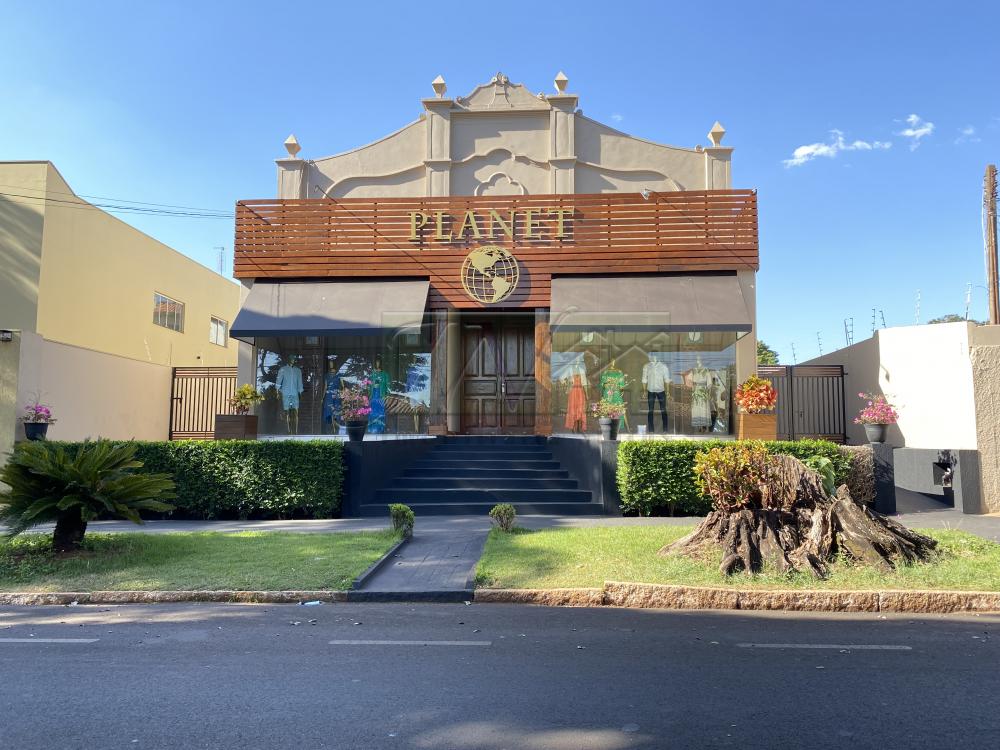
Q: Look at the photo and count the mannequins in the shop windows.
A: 8